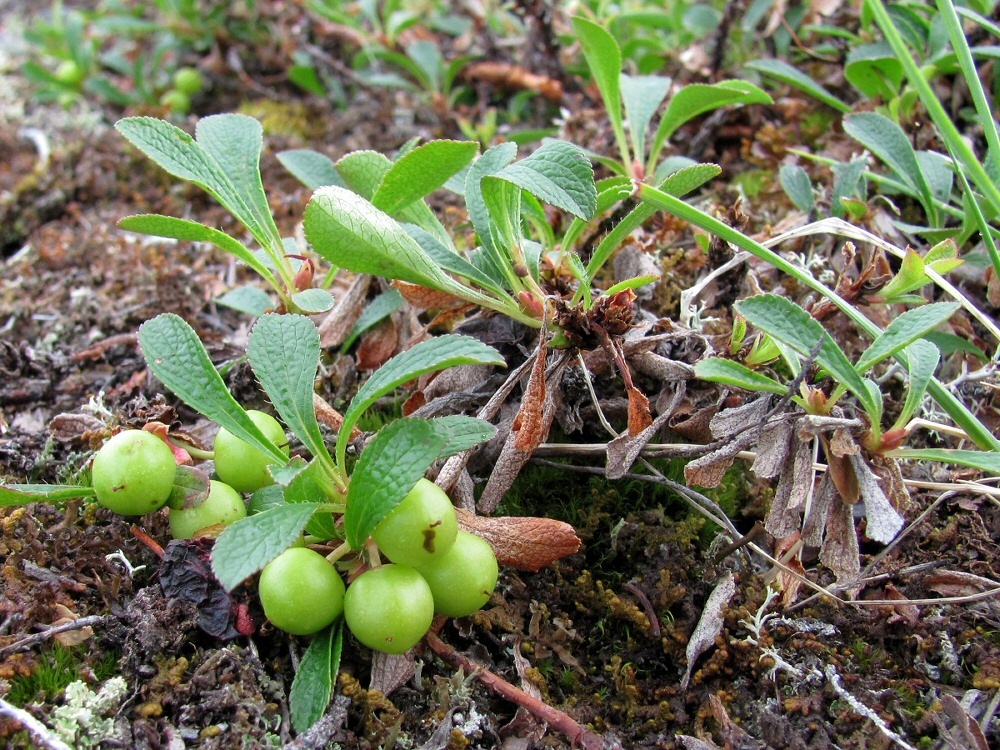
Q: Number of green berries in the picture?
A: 11